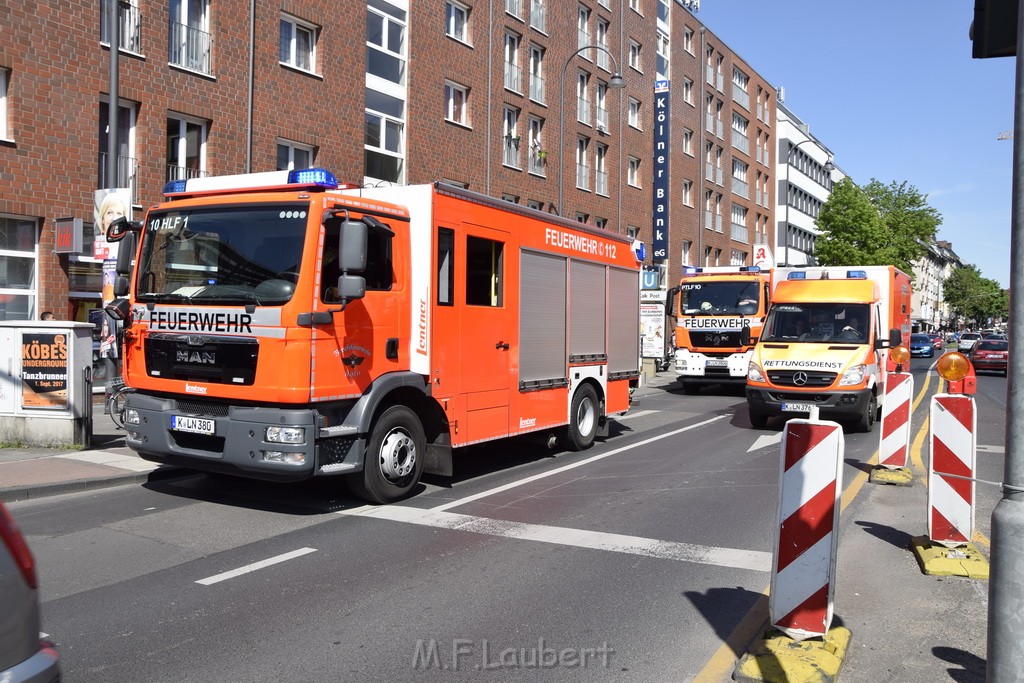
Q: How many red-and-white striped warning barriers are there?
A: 3